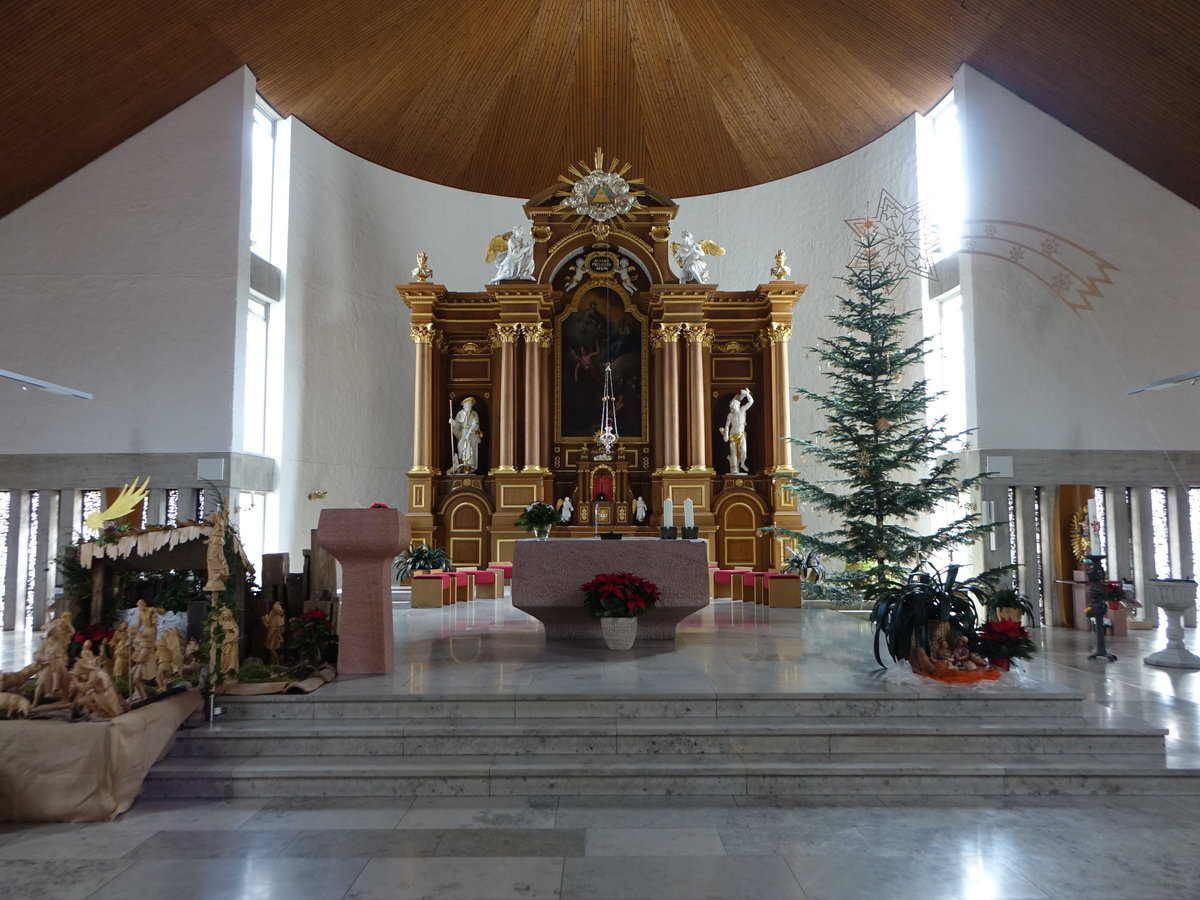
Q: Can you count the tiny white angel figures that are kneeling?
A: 2